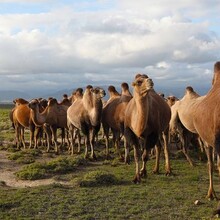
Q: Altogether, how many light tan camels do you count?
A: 2